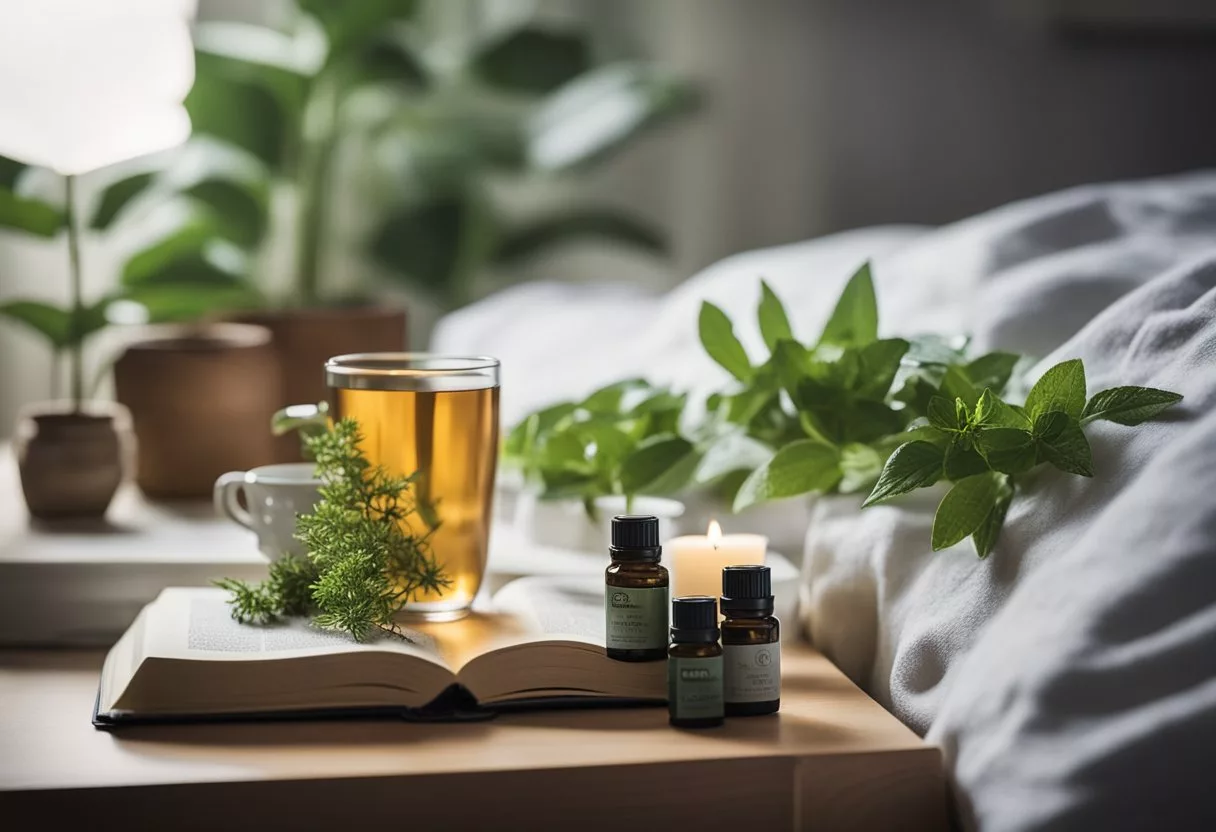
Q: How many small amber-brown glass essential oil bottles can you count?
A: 3